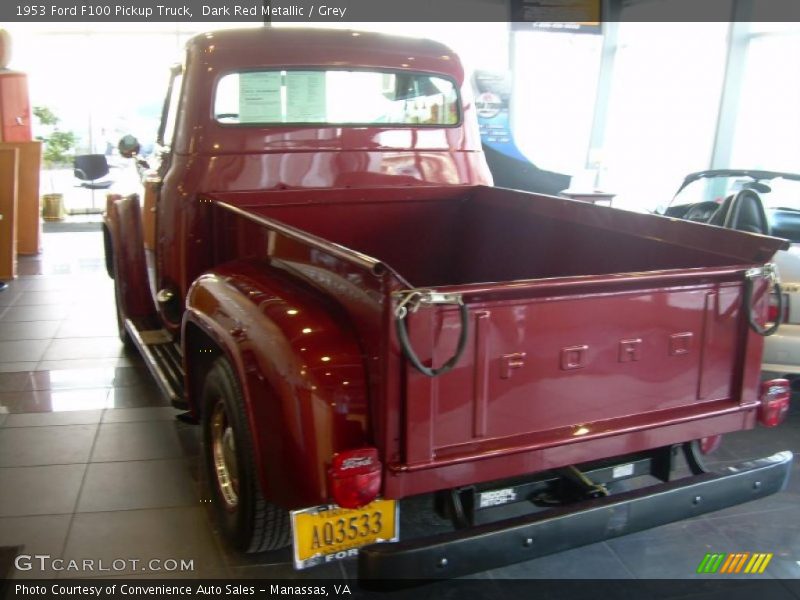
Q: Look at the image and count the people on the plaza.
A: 0